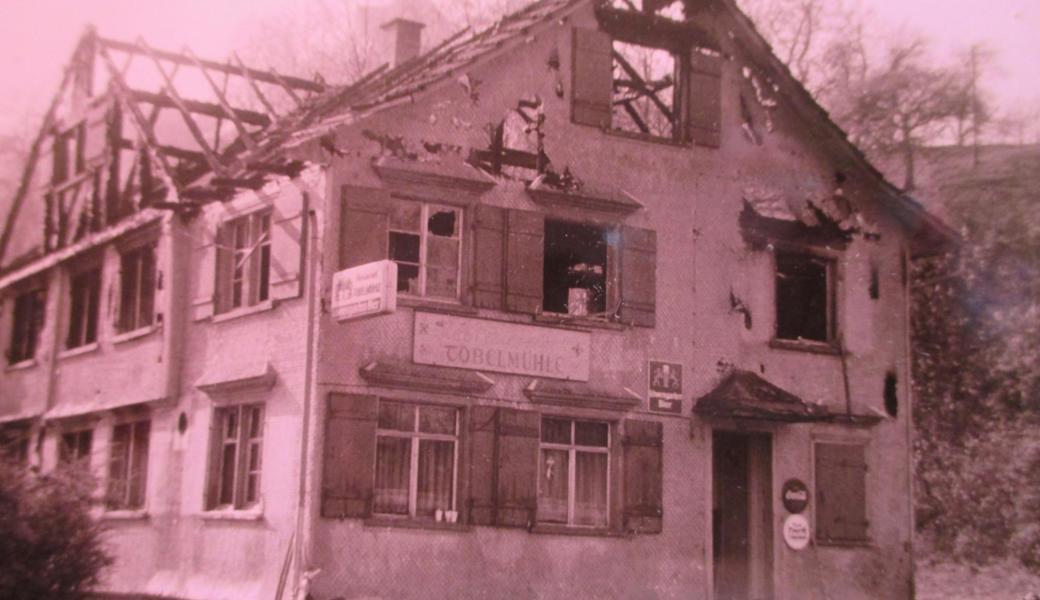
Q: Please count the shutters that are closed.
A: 1